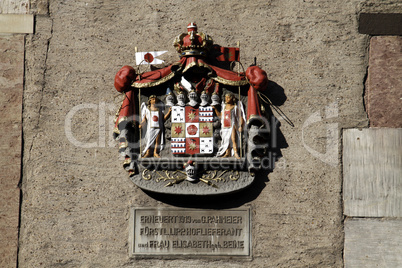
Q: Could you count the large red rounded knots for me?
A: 2